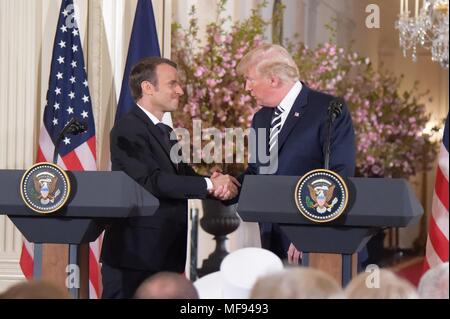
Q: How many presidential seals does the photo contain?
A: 2